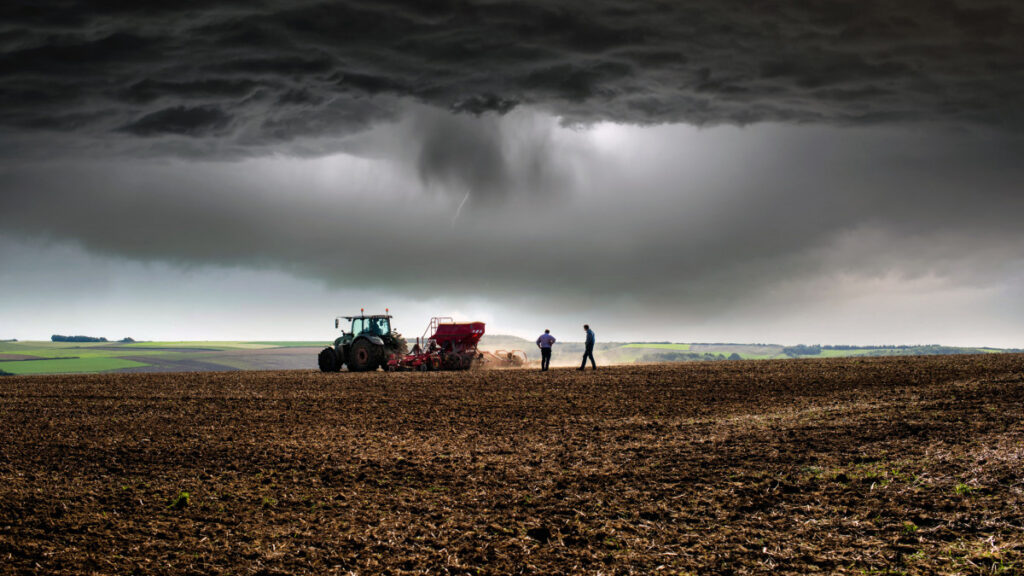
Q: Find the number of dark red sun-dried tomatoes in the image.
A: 0